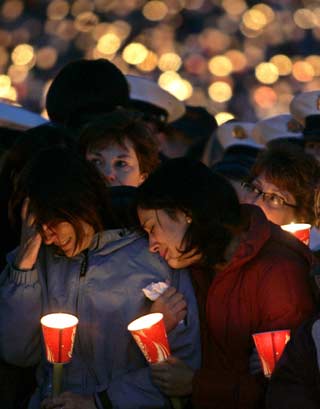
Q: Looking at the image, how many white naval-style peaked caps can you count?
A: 5